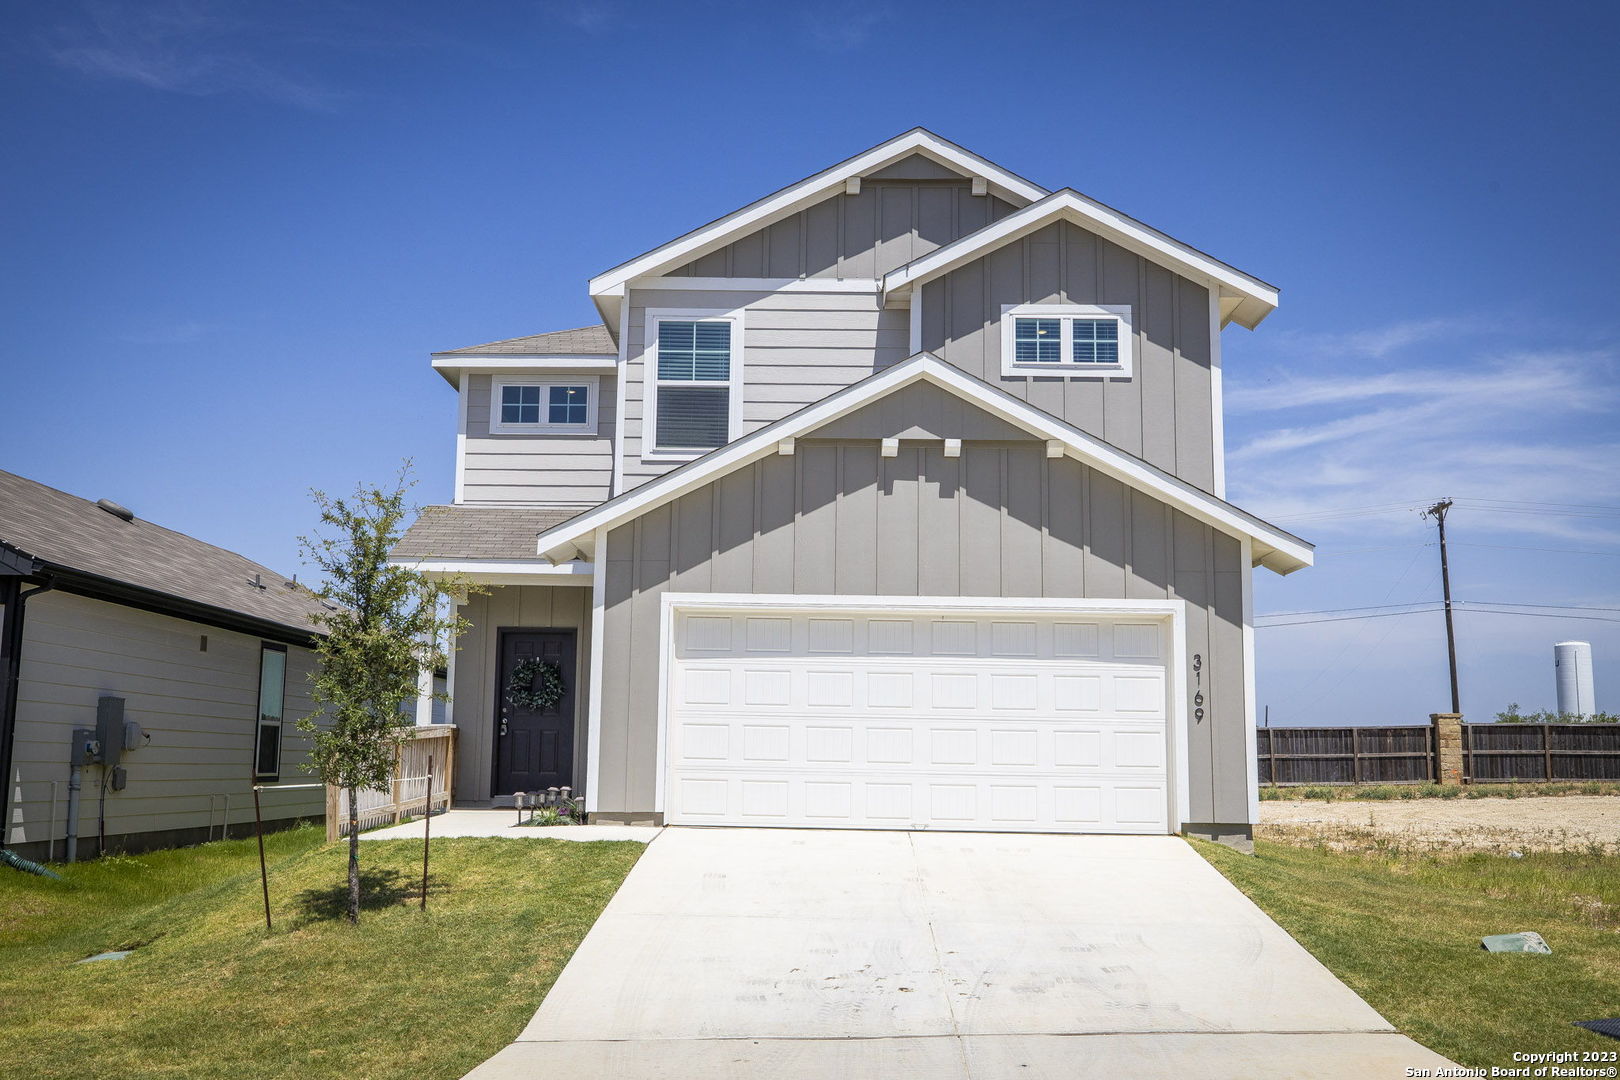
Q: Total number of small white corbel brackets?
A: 6